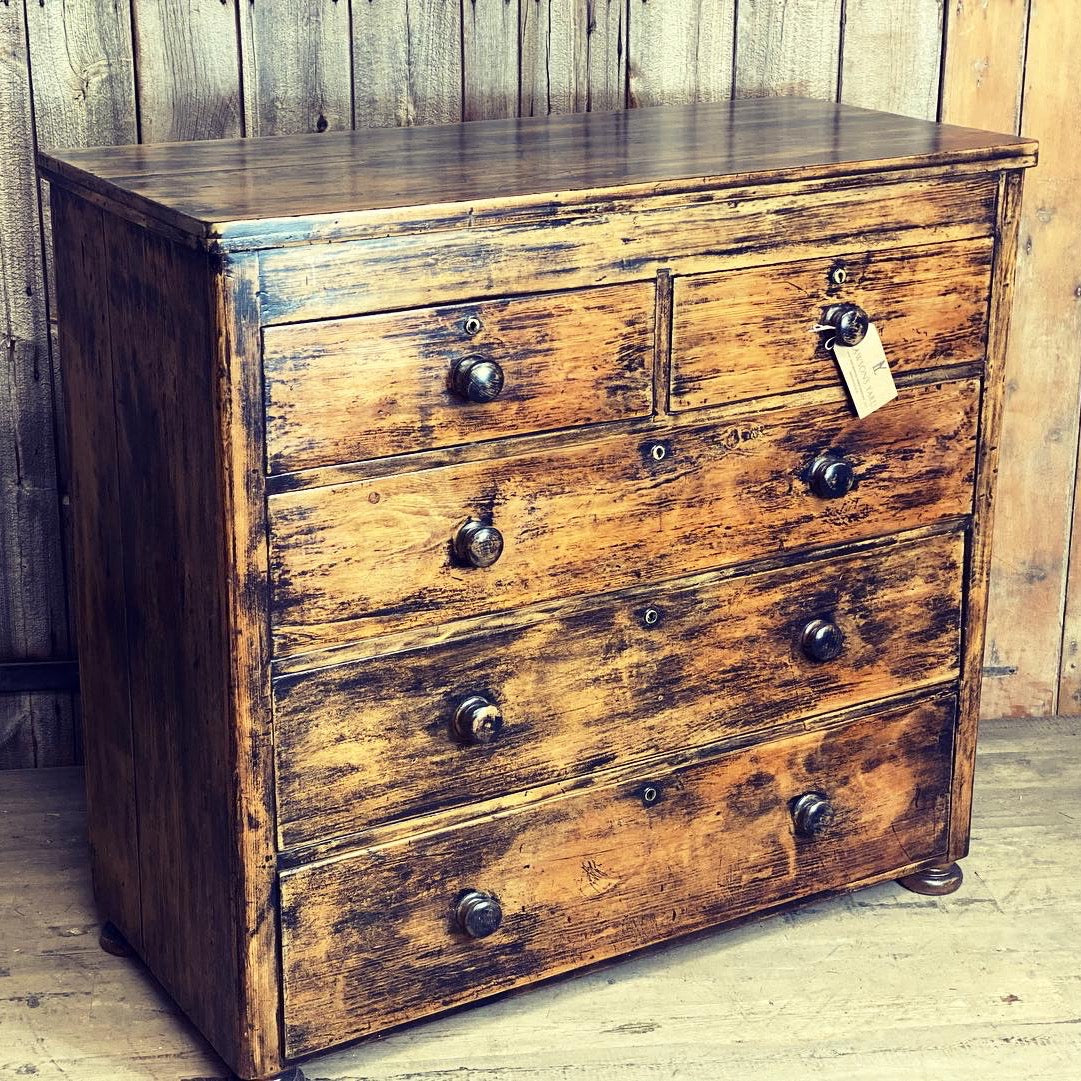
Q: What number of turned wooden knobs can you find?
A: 8